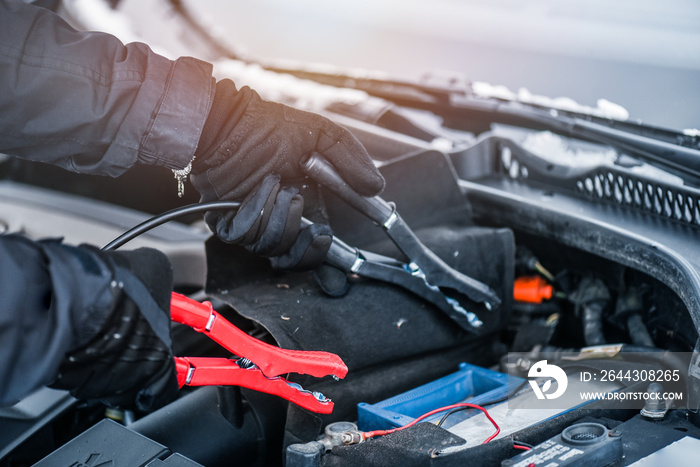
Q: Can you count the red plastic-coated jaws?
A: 2